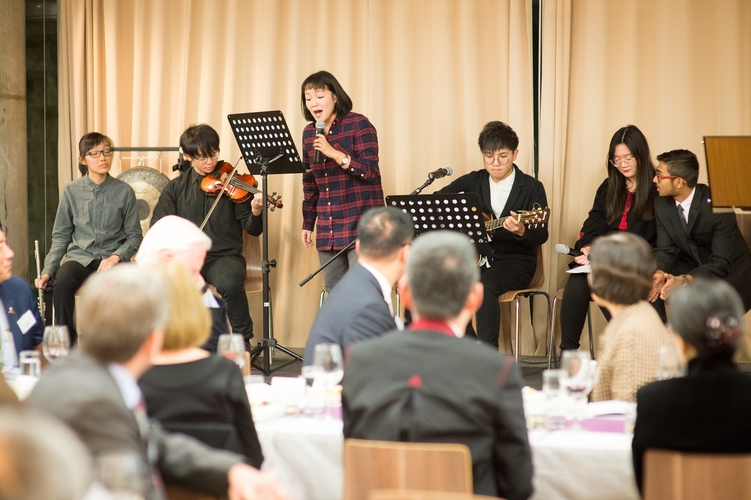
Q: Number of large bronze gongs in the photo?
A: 1